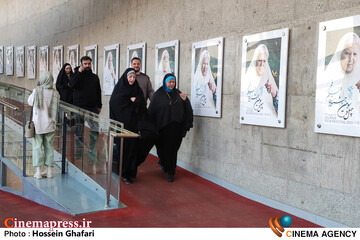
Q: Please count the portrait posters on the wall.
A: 14